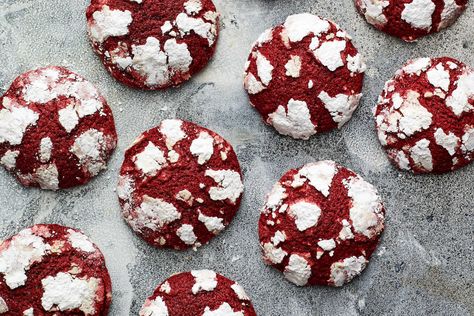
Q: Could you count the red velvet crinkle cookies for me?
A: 9